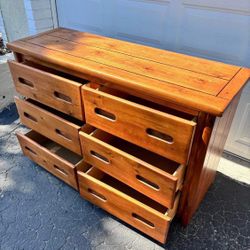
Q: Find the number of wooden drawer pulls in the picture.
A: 12